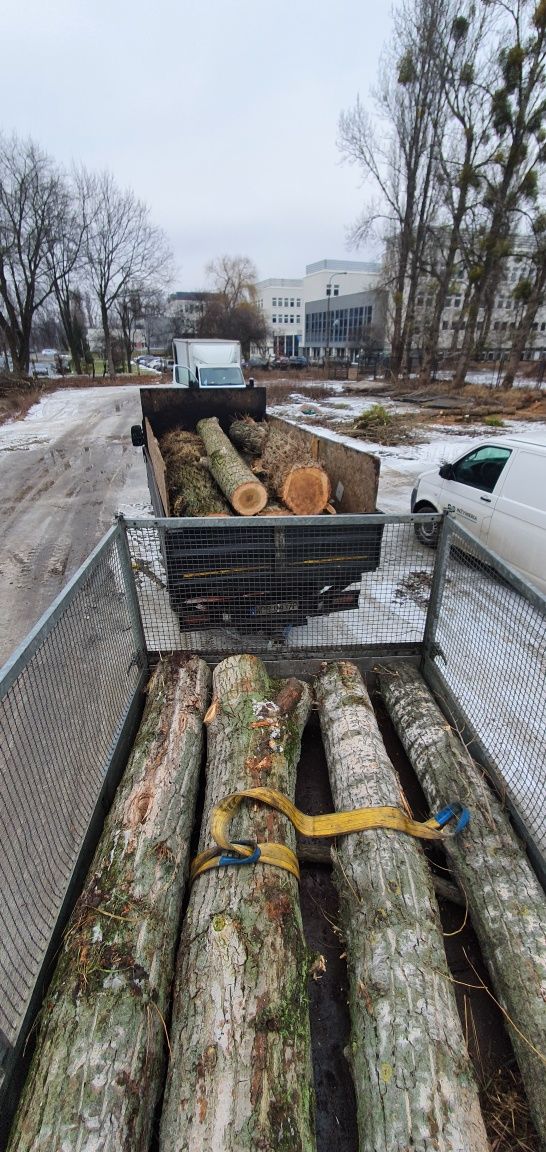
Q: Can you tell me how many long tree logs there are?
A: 4